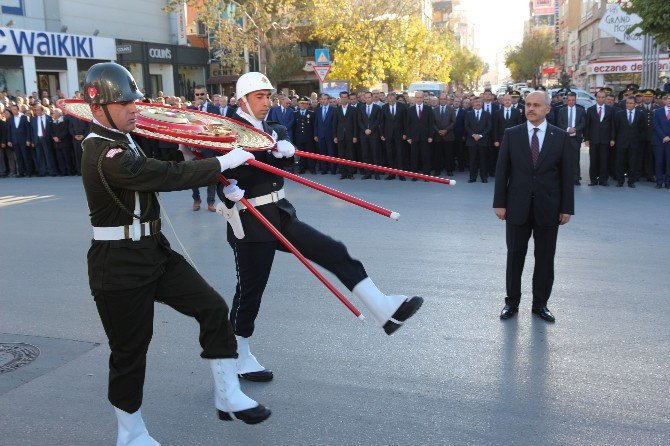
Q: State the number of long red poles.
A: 3